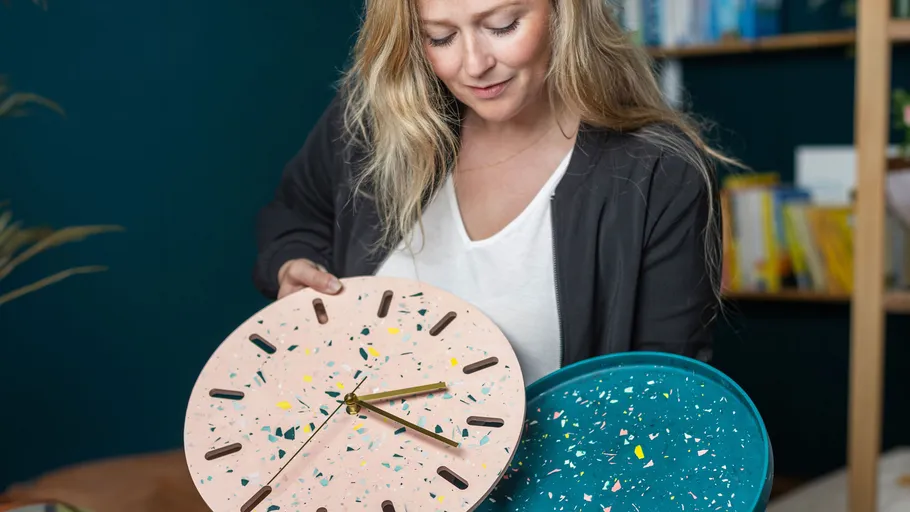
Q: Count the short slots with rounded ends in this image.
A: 12